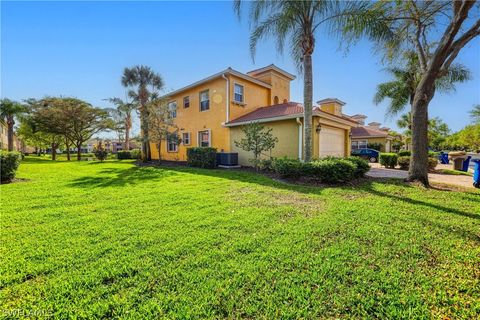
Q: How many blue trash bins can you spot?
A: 3